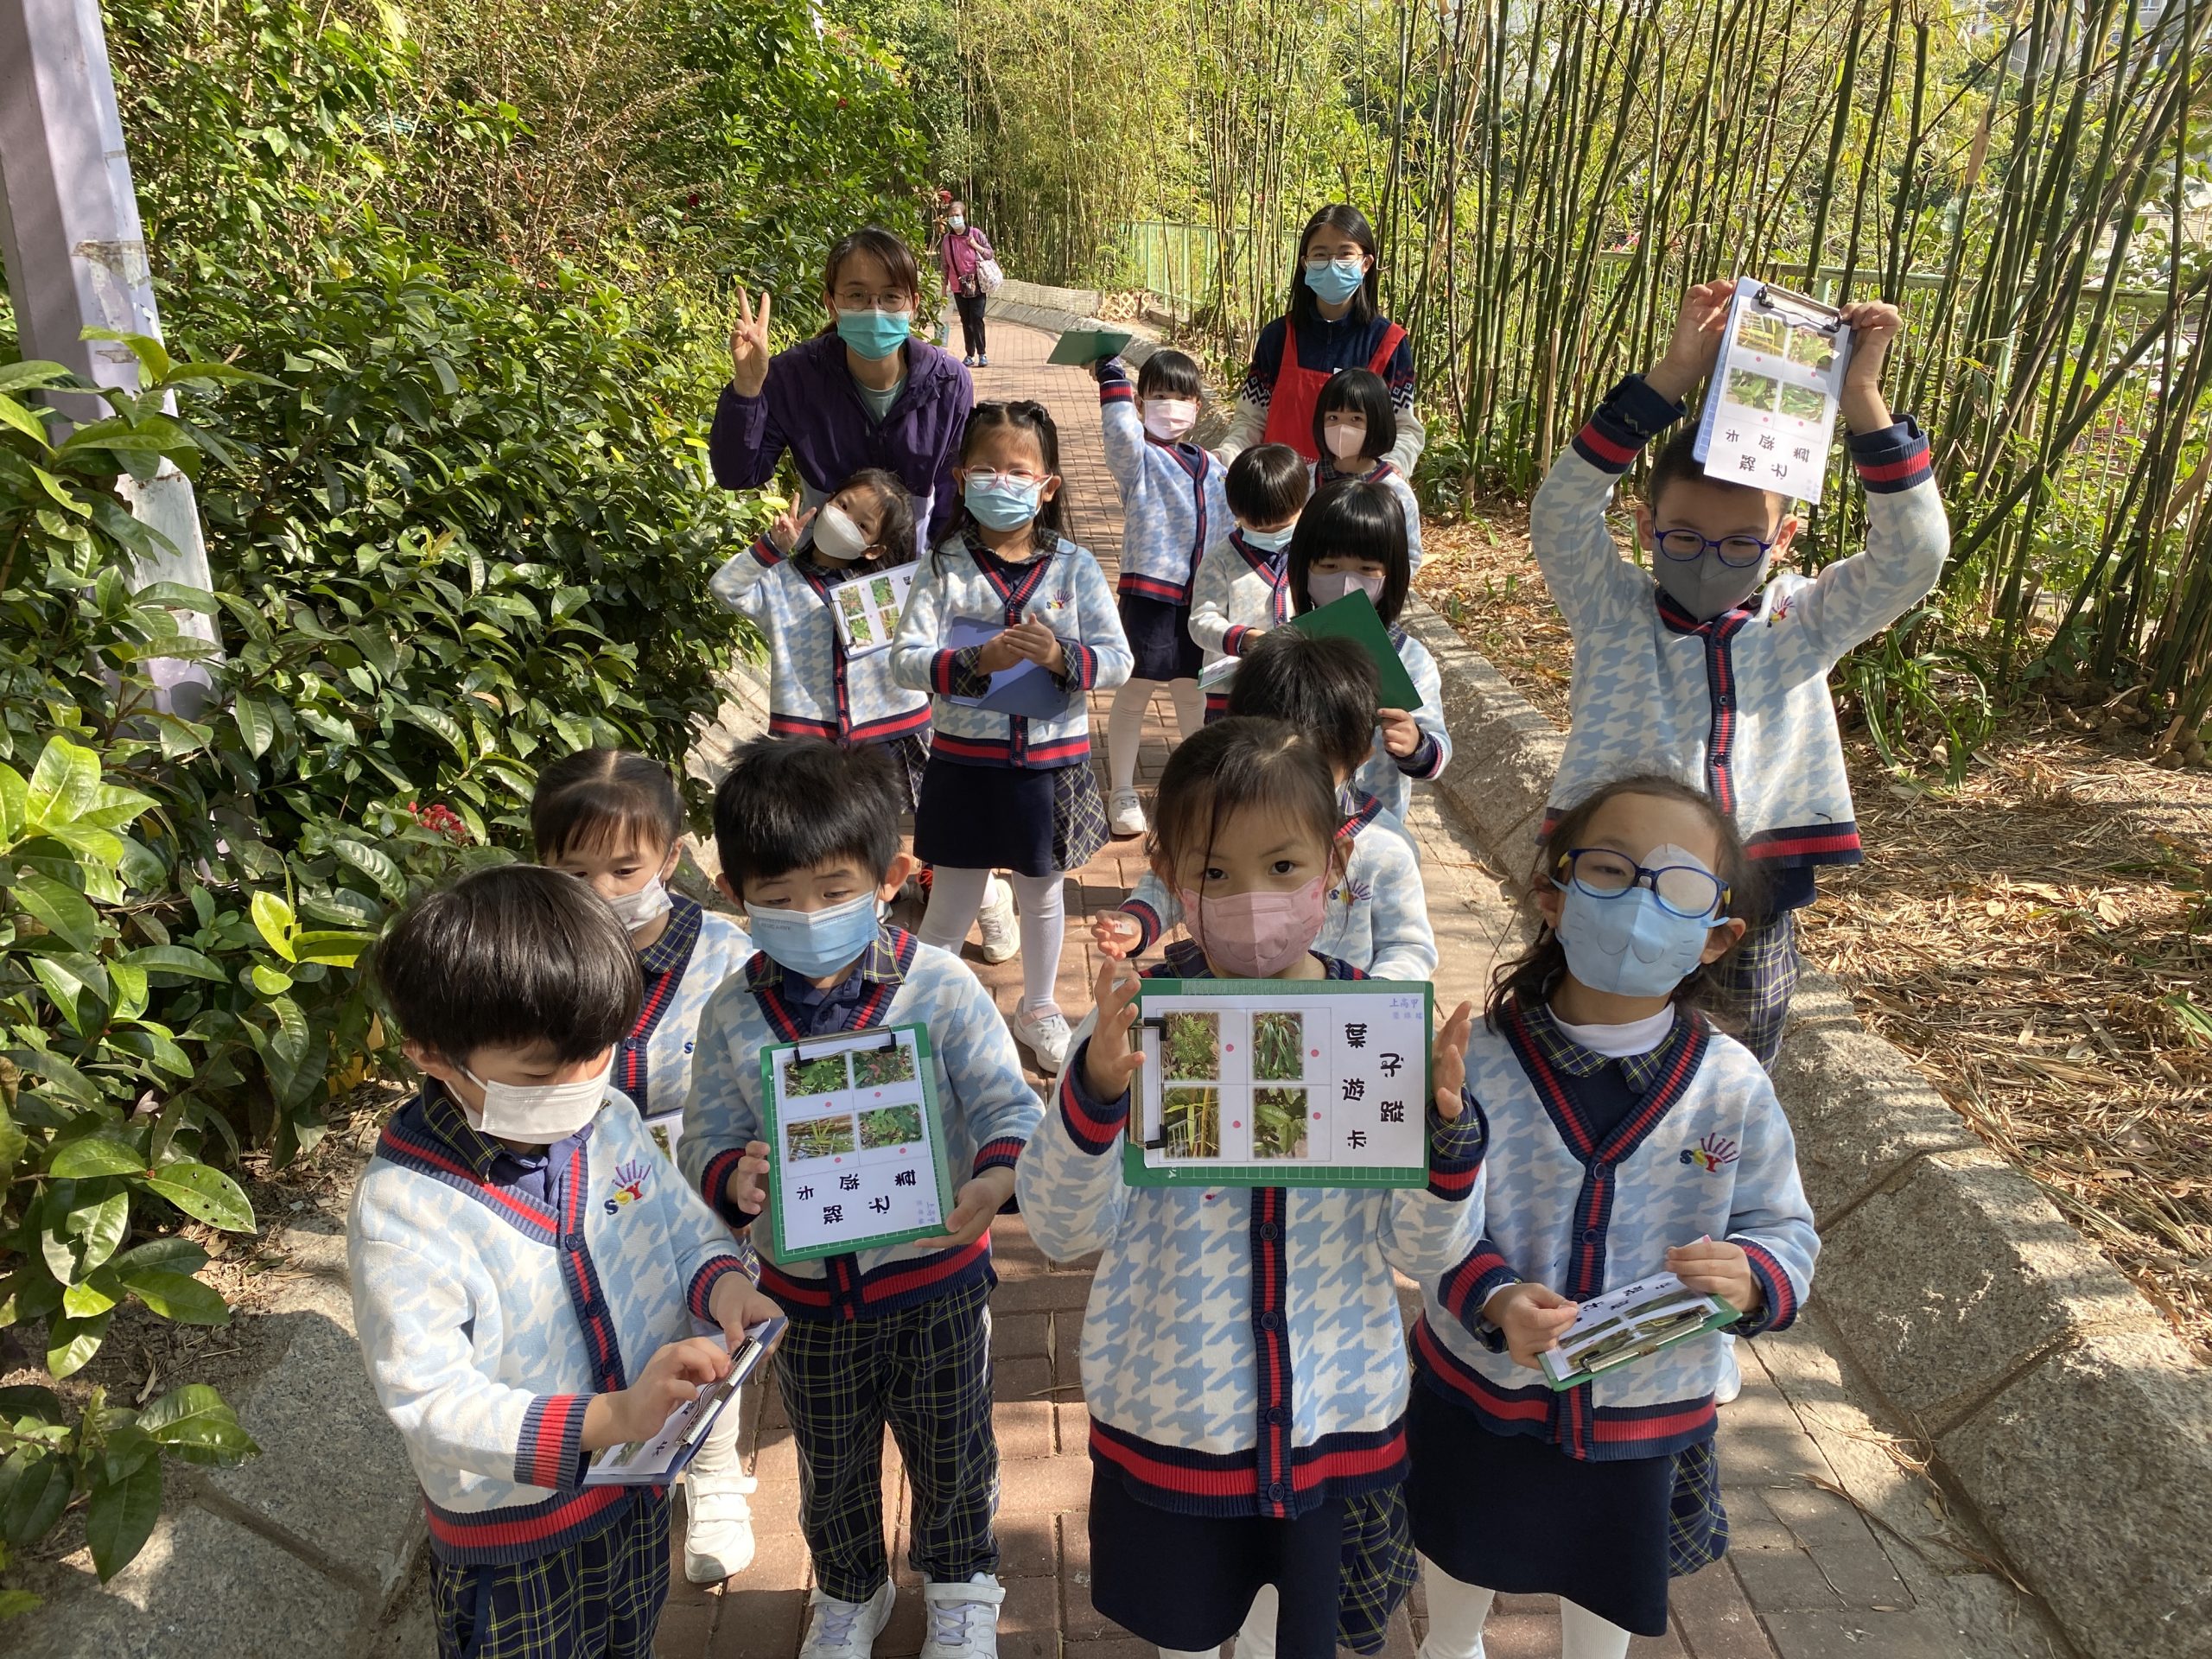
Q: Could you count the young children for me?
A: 13